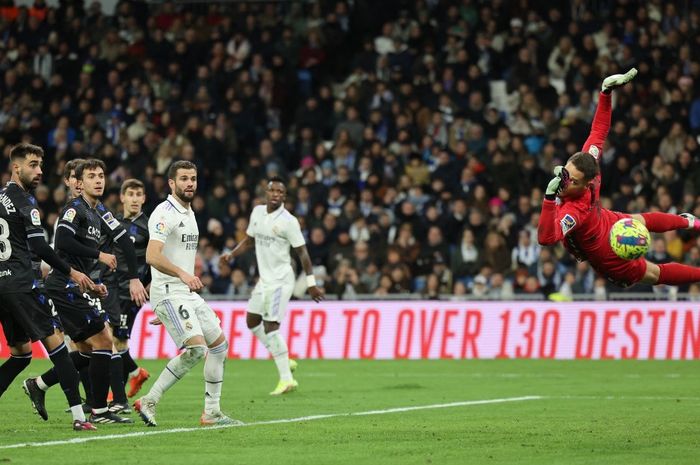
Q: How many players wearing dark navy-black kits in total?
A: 4